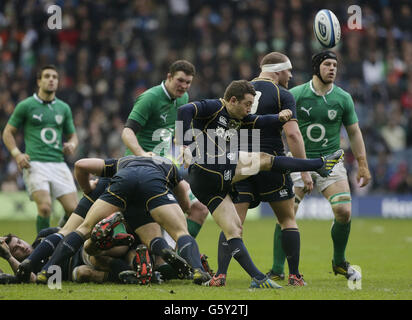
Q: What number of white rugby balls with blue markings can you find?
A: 1